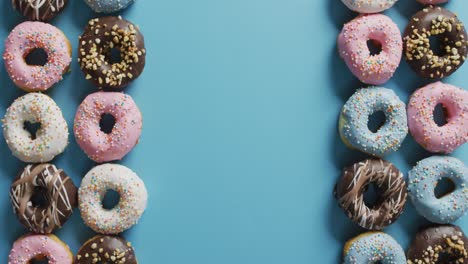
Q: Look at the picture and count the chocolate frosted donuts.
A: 7